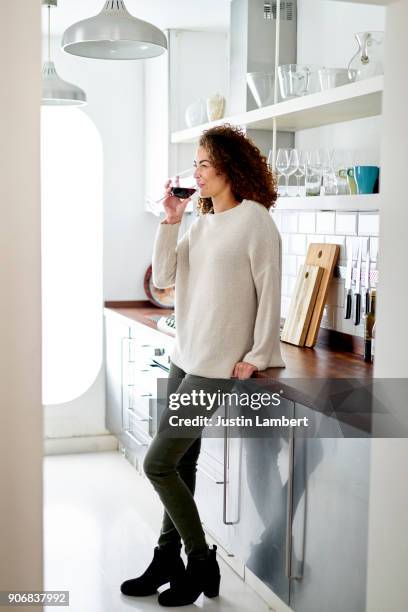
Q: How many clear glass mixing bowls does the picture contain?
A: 3